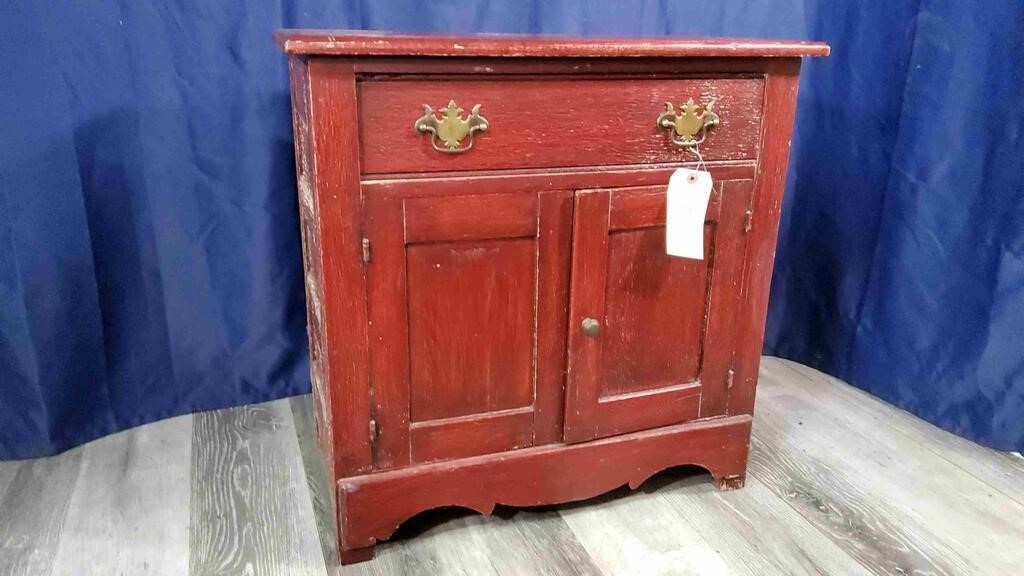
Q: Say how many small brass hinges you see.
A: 4